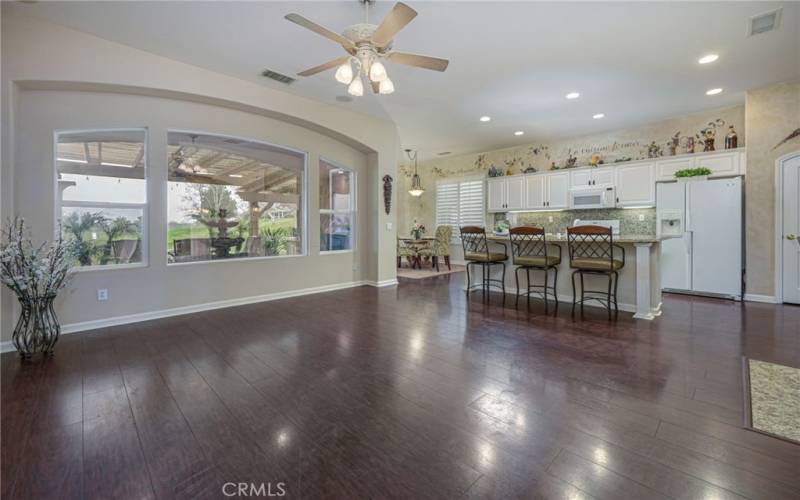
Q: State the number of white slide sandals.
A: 0